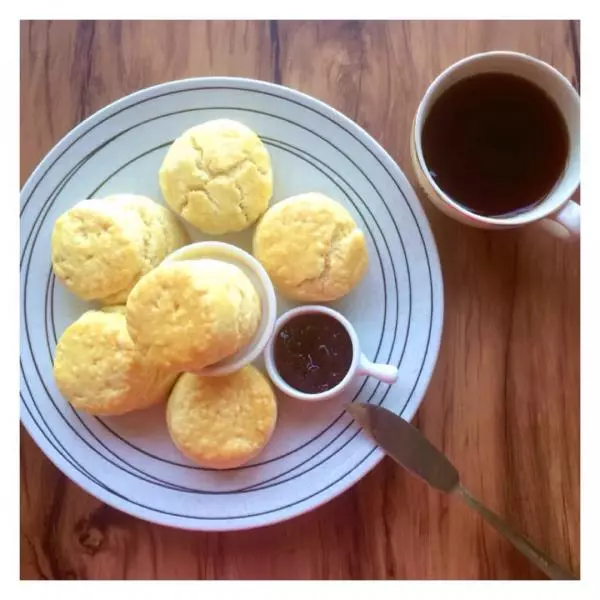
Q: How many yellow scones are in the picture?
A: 6